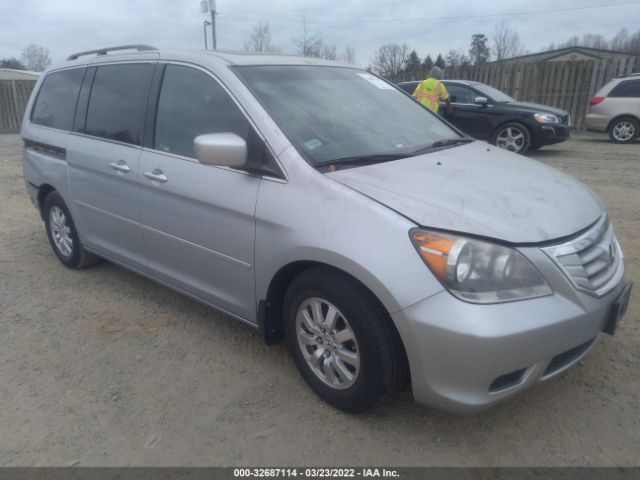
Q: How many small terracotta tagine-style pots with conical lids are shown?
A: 0